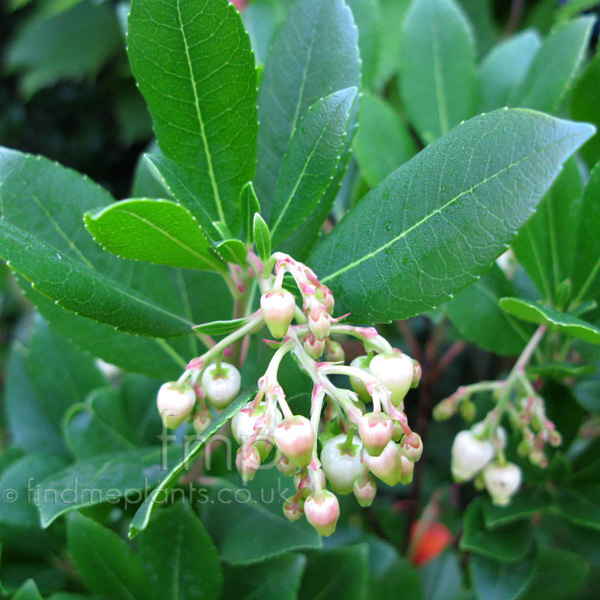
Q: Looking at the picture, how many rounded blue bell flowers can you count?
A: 0